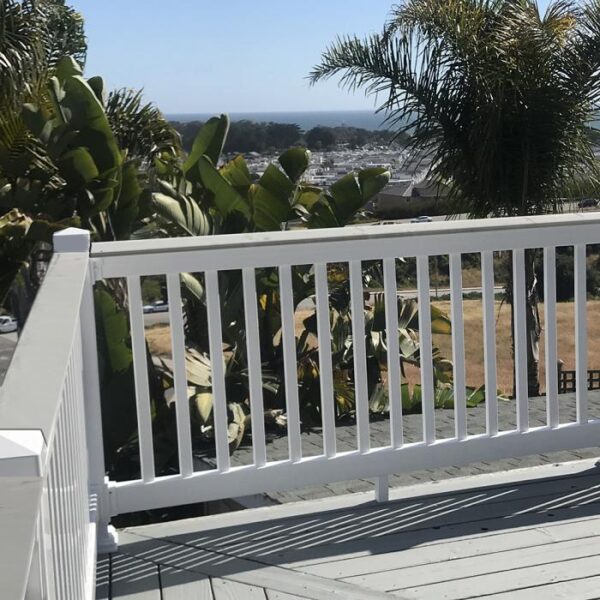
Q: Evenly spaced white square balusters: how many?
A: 14